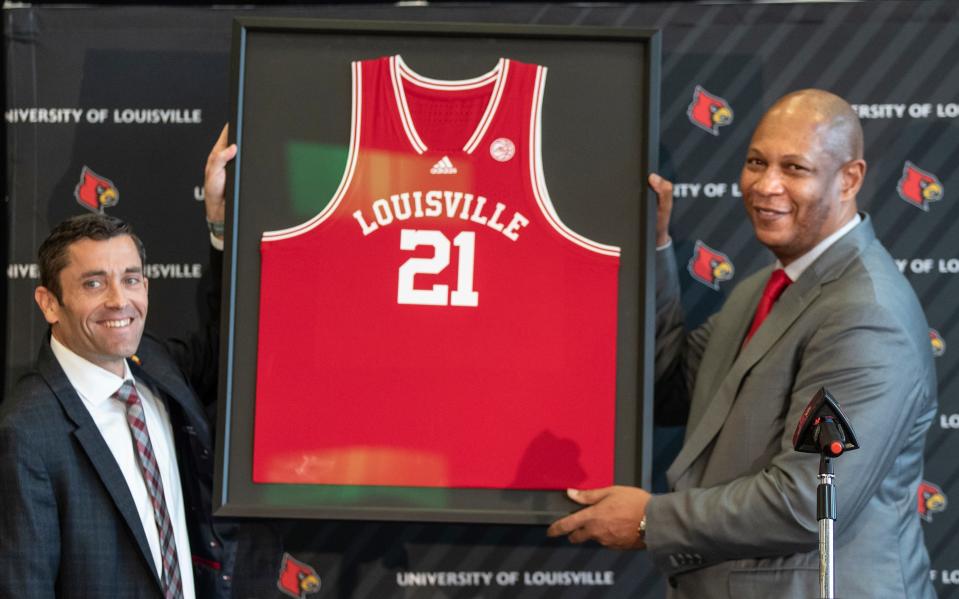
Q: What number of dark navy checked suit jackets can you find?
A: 1